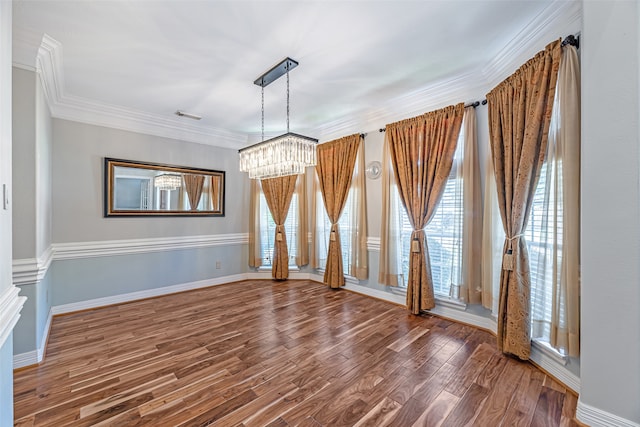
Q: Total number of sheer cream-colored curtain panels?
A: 8